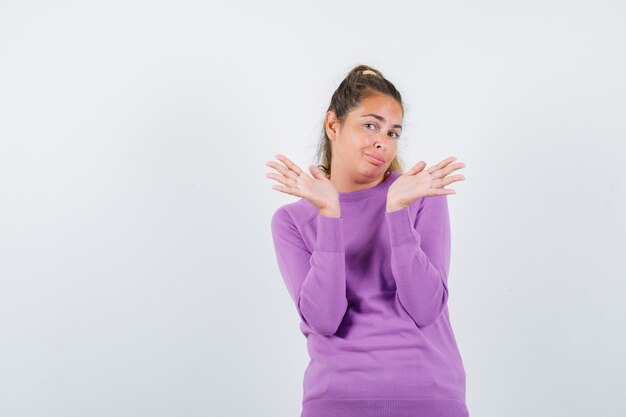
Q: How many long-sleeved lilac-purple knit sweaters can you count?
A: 1